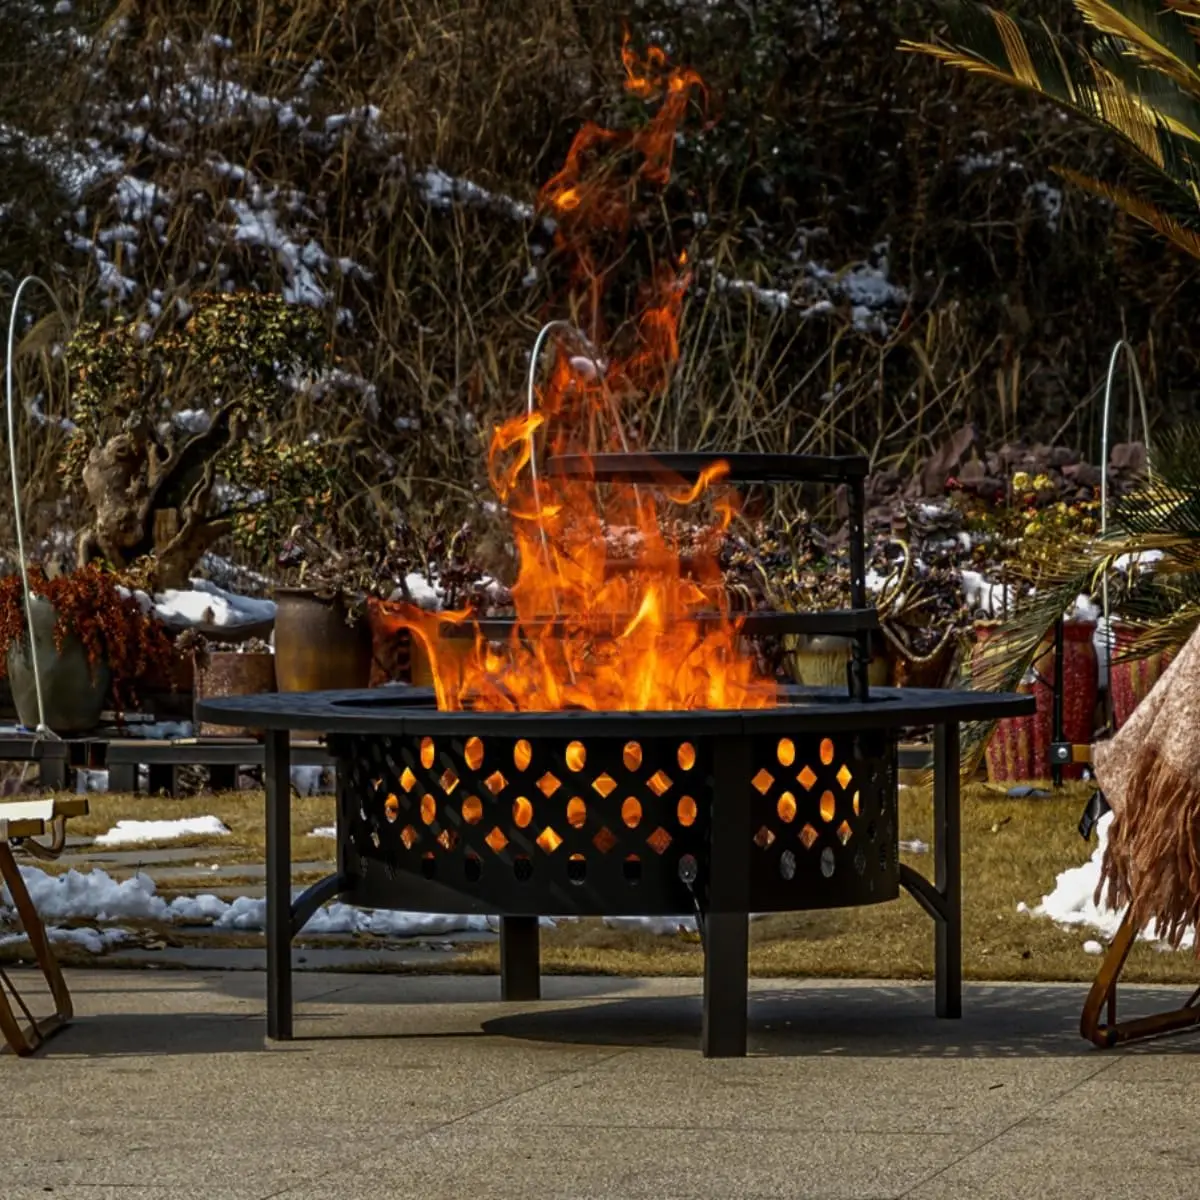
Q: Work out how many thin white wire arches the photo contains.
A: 3